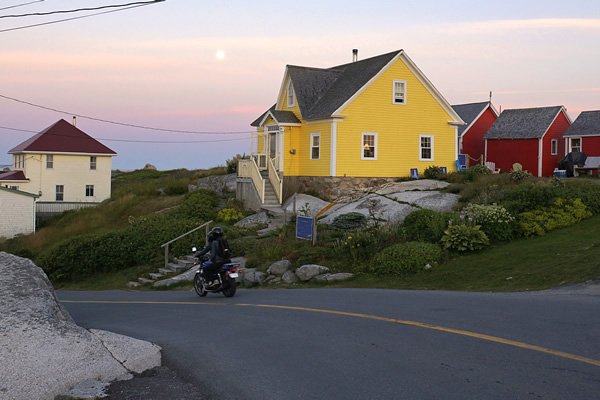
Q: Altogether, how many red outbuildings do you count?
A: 3